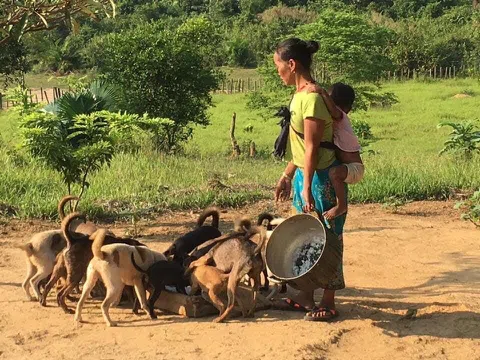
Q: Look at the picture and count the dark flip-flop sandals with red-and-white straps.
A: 2